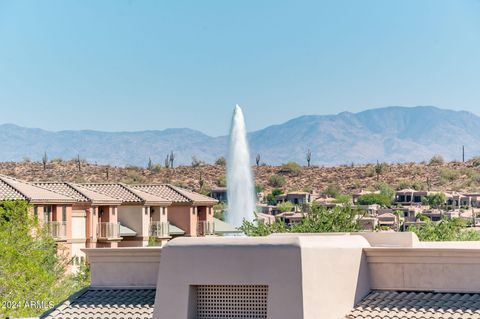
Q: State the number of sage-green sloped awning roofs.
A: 3